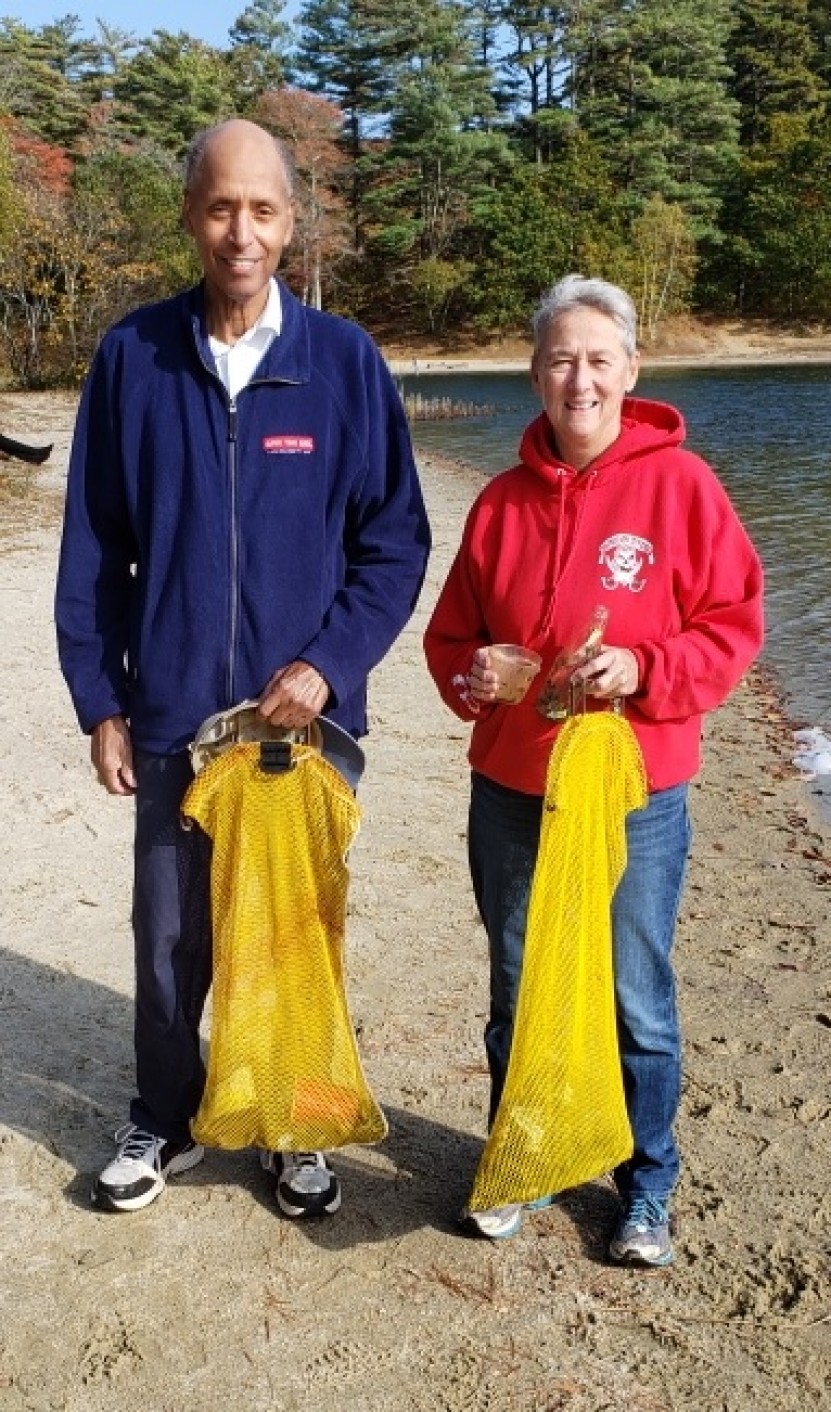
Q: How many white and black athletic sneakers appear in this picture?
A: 2